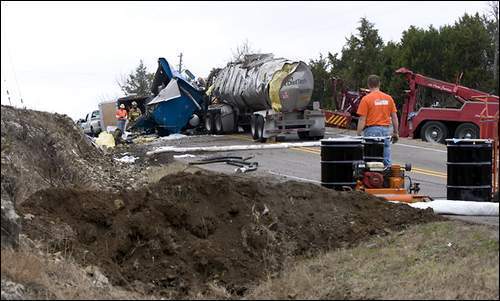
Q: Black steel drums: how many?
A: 3